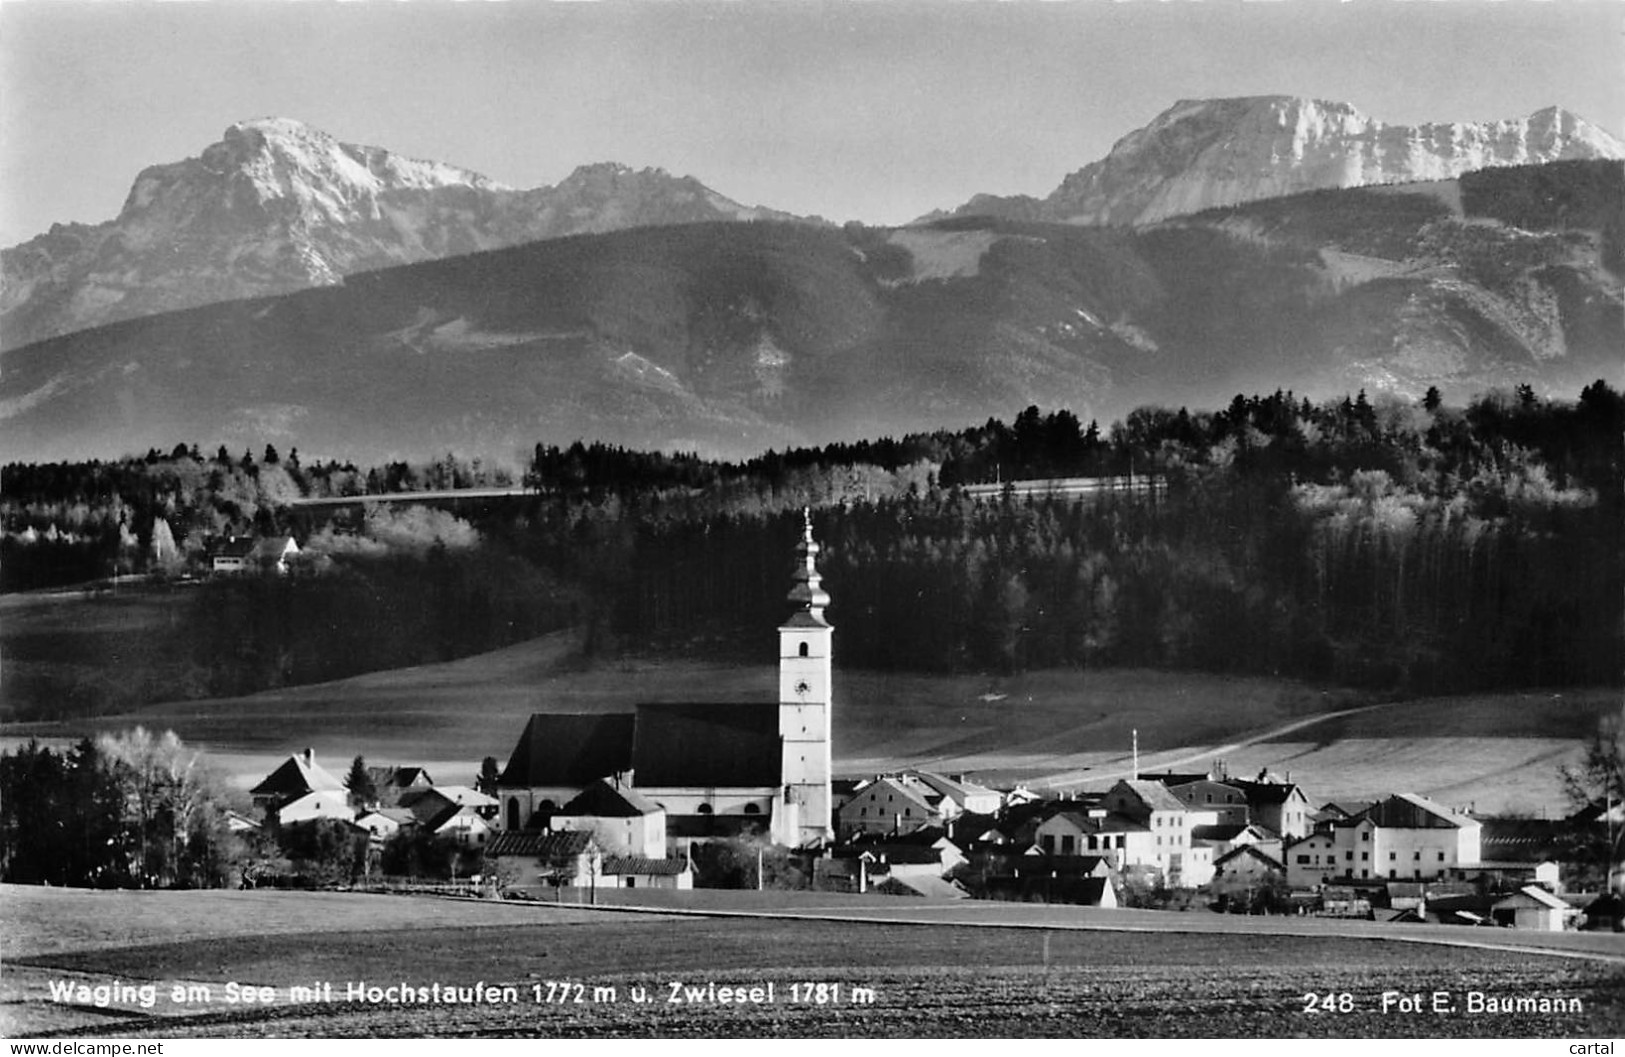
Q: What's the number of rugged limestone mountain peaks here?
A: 2